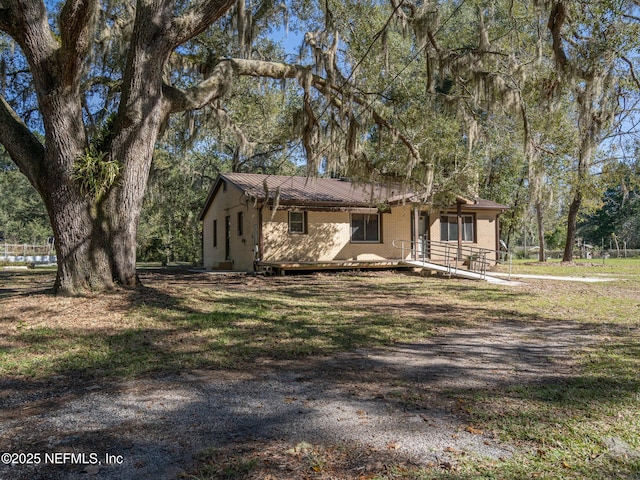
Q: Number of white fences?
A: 1